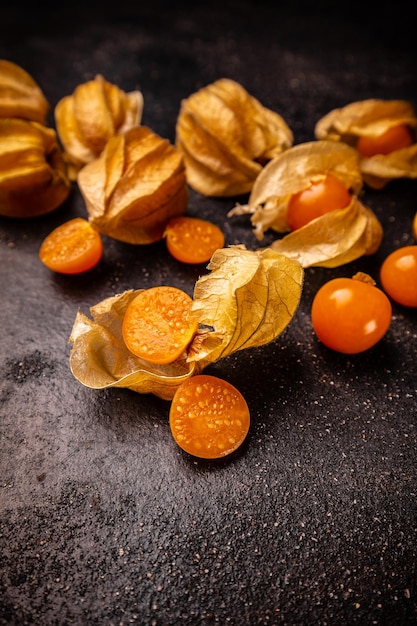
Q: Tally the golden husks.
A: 8